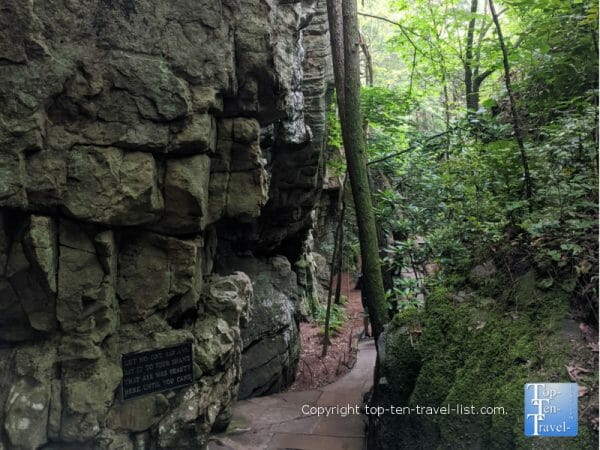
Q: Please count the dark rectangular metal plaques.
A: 1